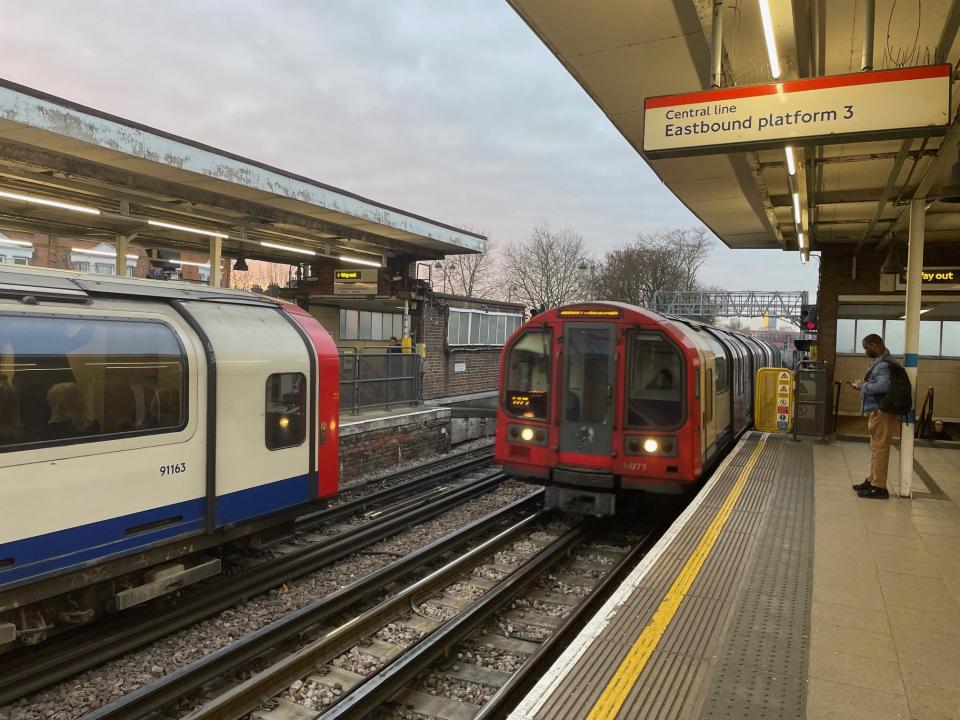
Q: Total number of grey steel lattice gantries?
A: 1